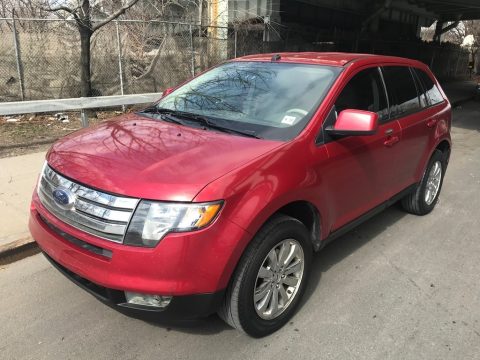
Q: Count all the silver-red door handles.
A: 2